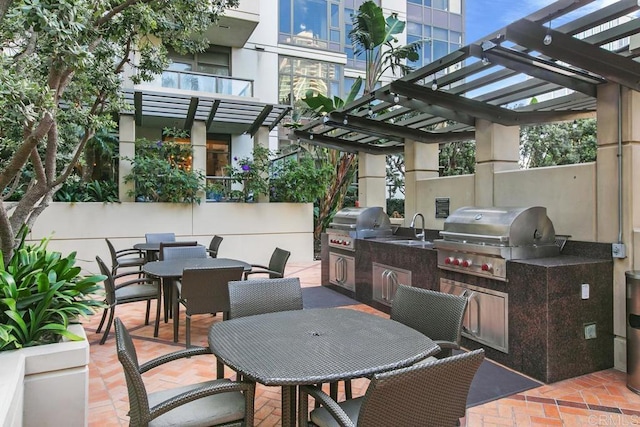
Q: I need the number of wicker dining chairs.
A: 12